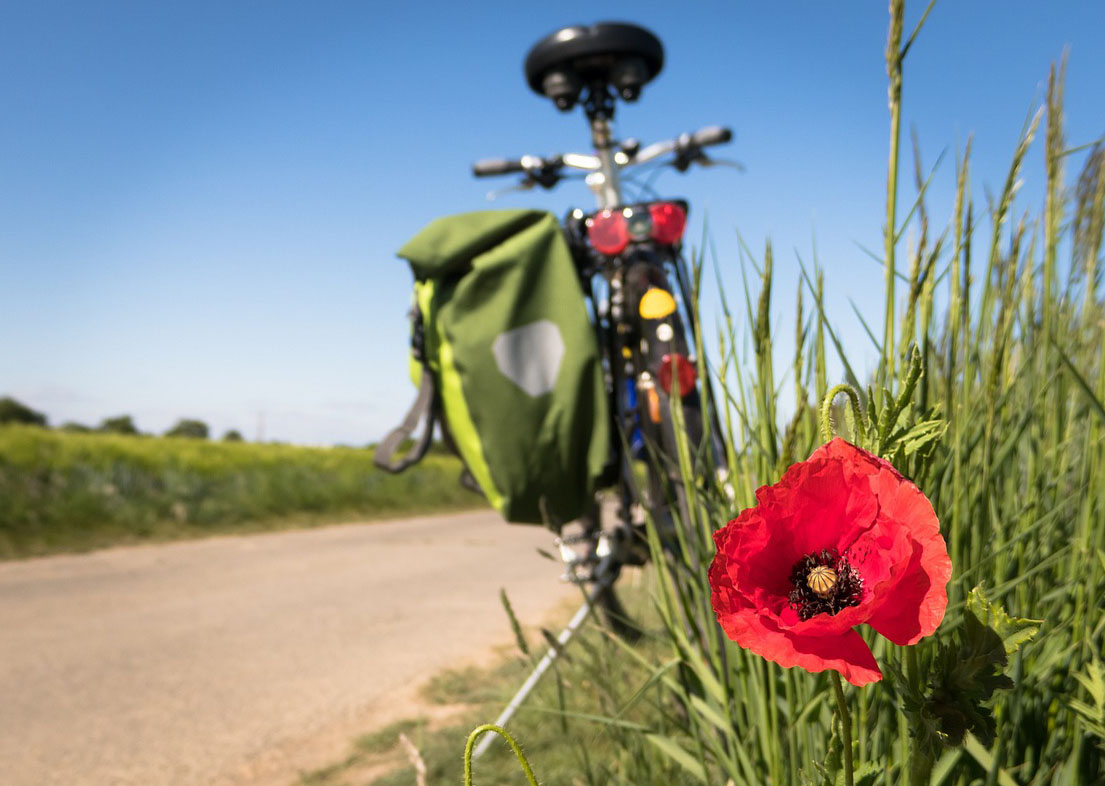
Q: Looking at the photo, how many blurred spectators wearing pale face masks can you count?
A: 0